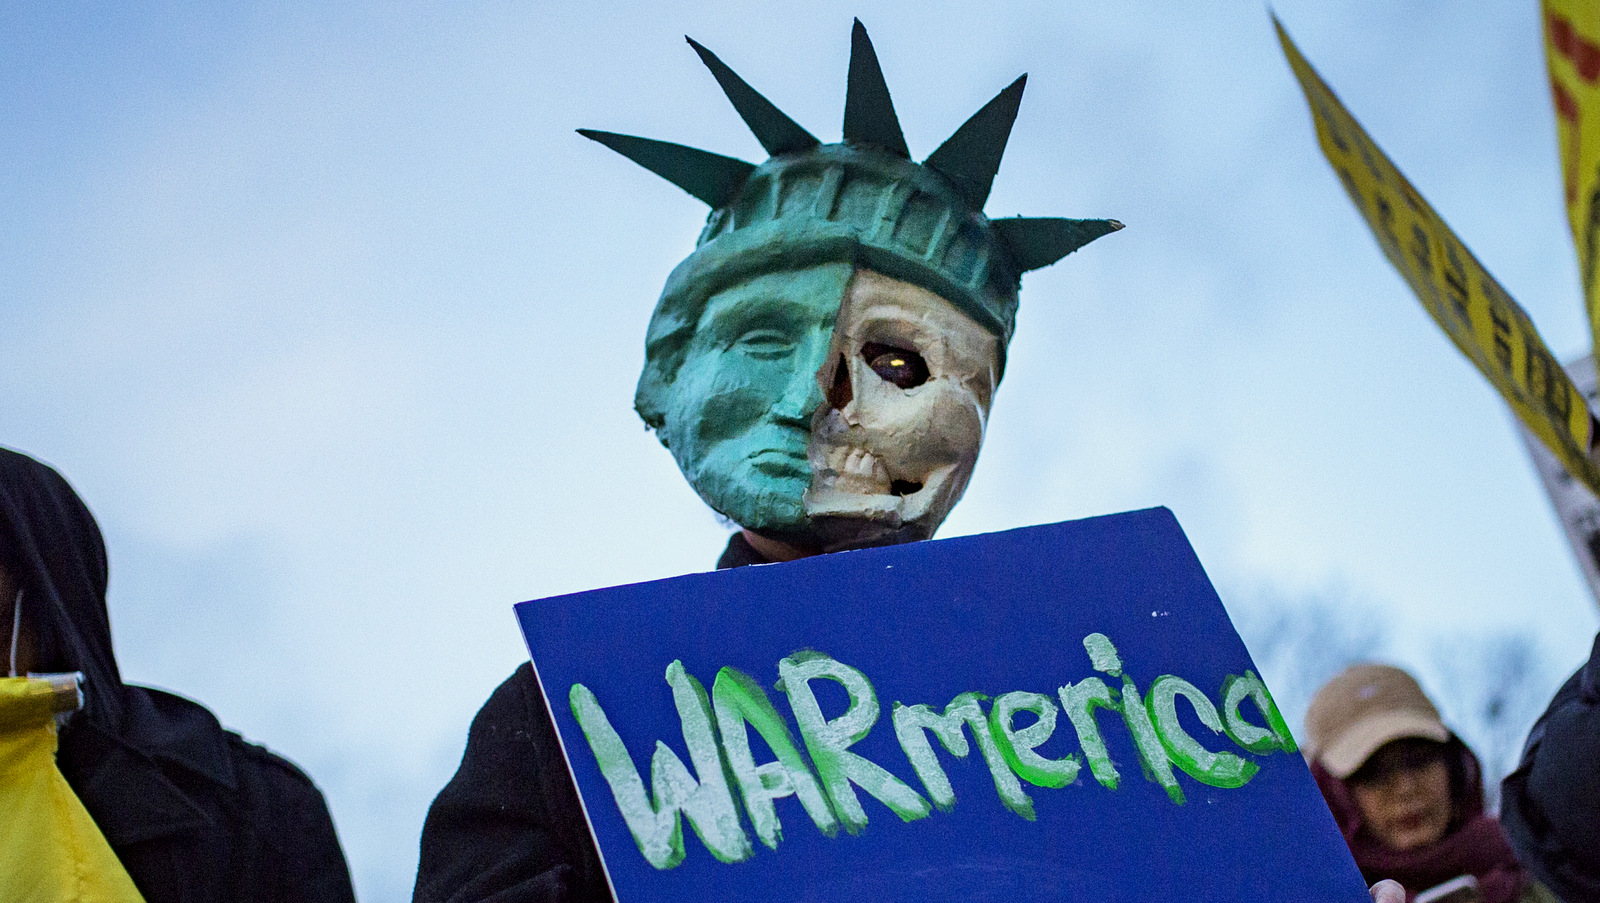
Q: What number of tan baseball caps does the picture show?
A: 1